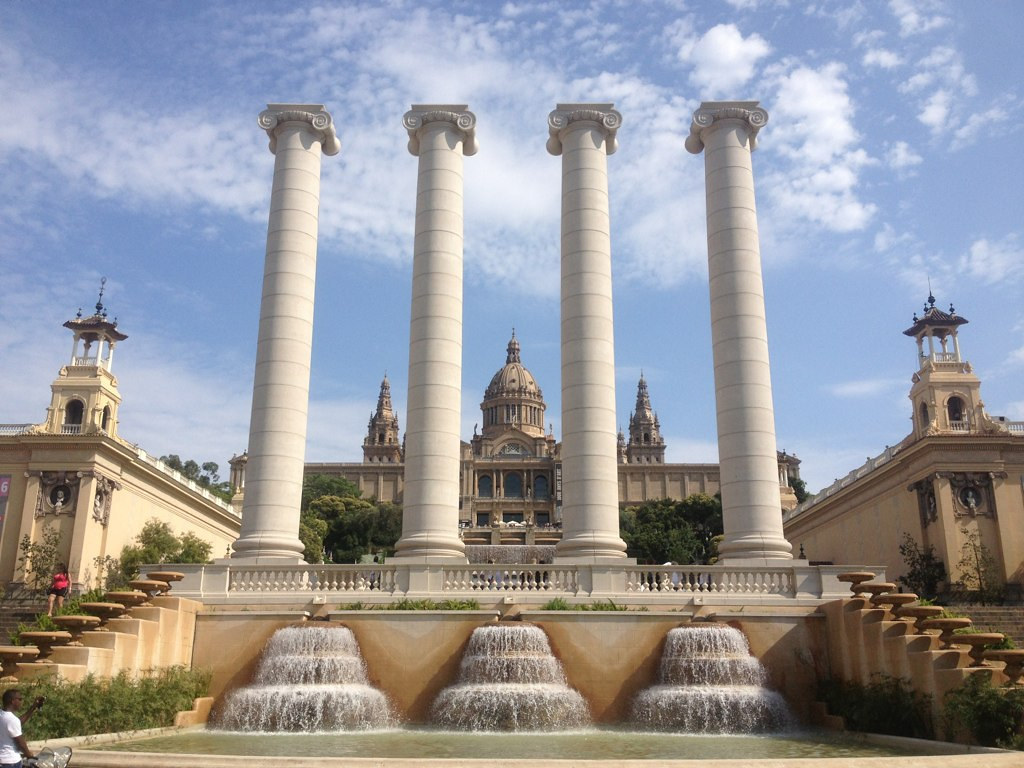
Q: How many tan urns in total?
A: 14